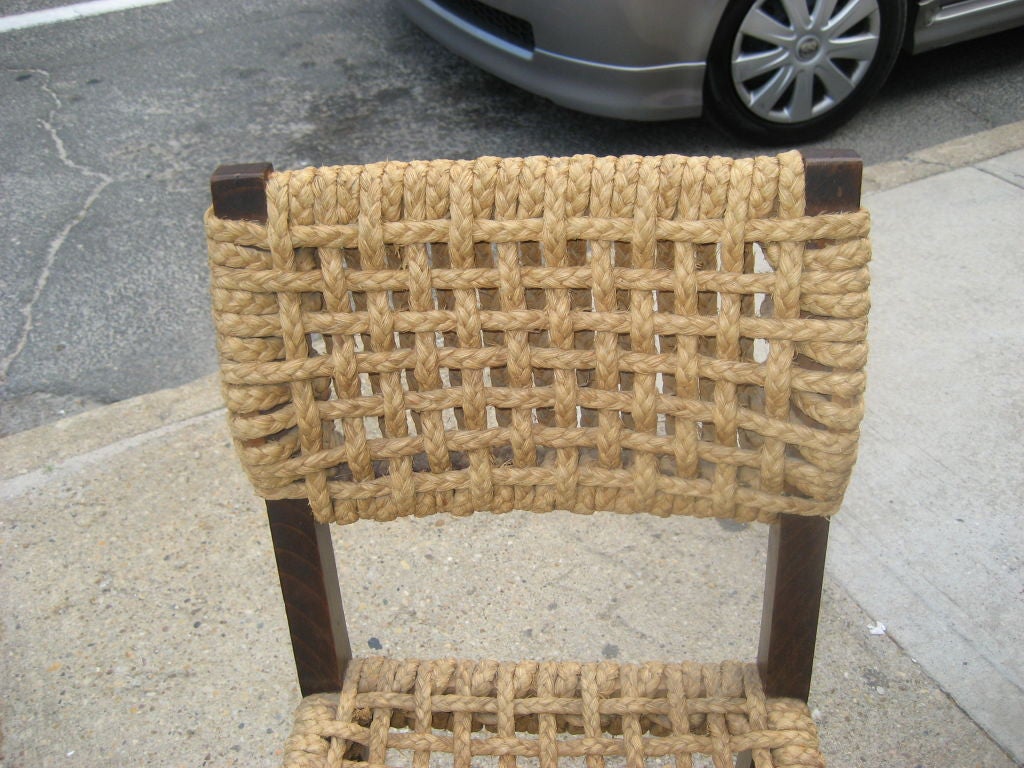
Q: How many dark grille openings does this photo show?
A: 1